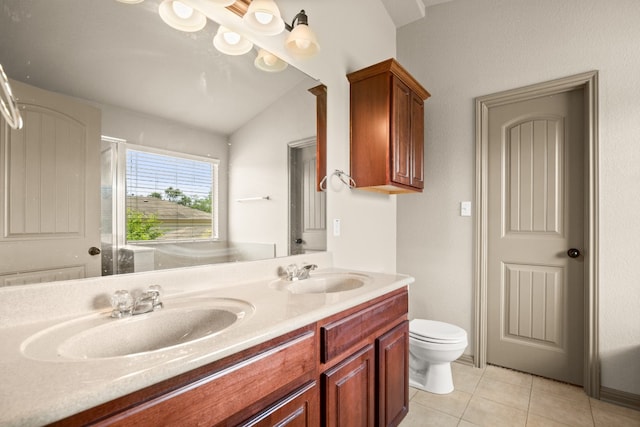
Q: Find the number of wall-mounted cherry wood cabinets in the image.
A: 1